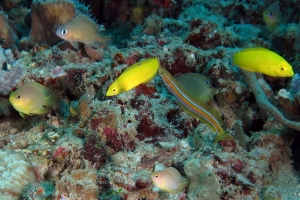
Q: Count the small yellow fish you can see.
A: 2